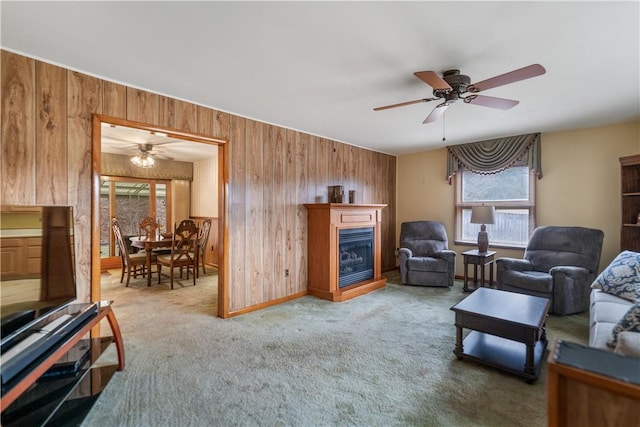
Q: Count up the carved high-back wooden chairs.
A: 4